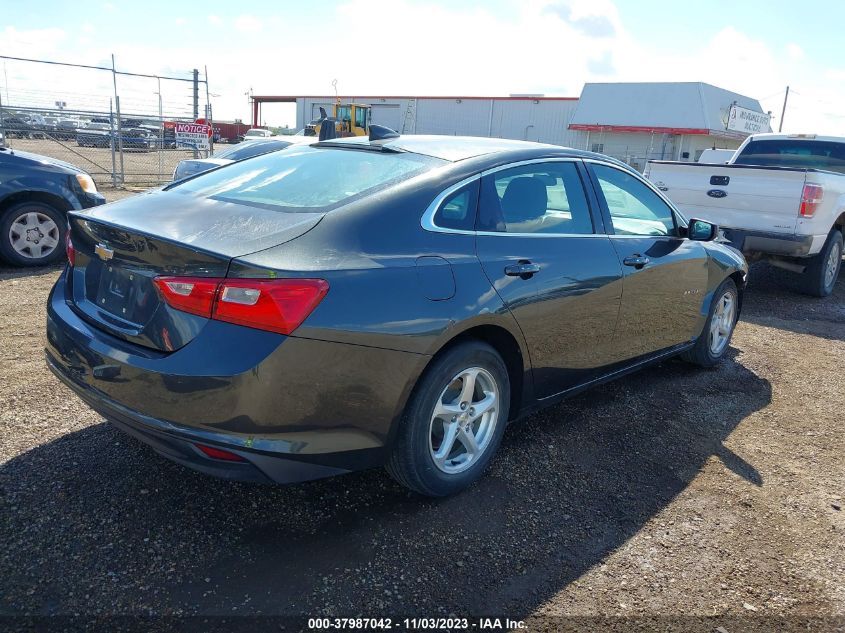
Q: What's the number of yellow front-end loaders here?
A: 1